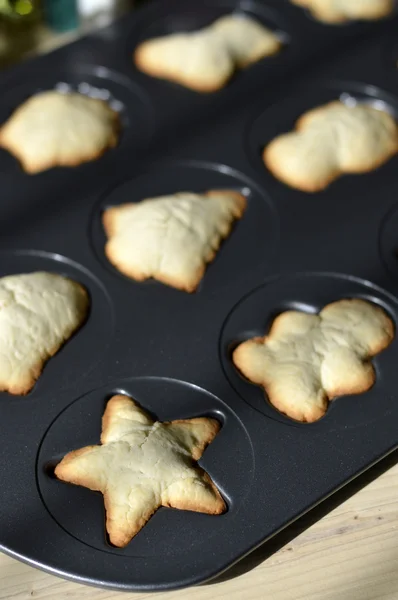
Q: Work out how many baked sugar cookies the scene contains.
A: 8